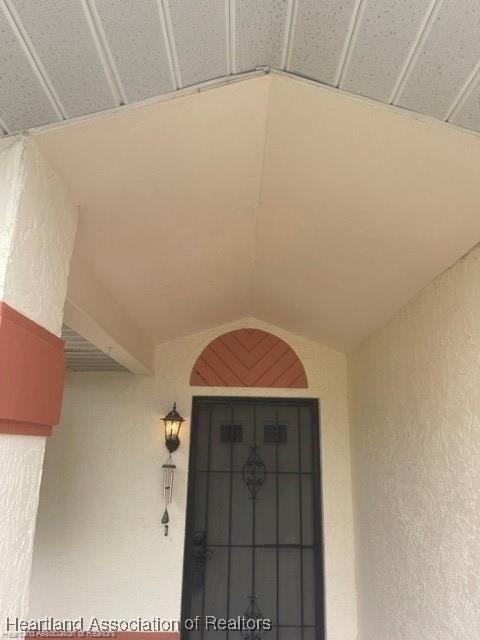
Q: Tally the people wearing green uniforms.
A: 0